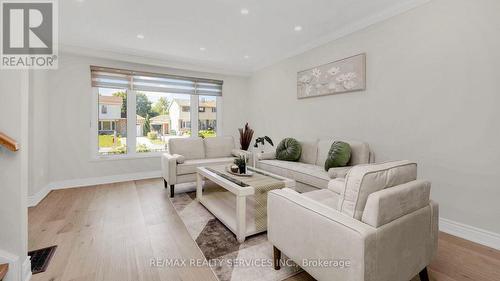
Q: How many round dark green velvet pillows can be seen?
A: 2